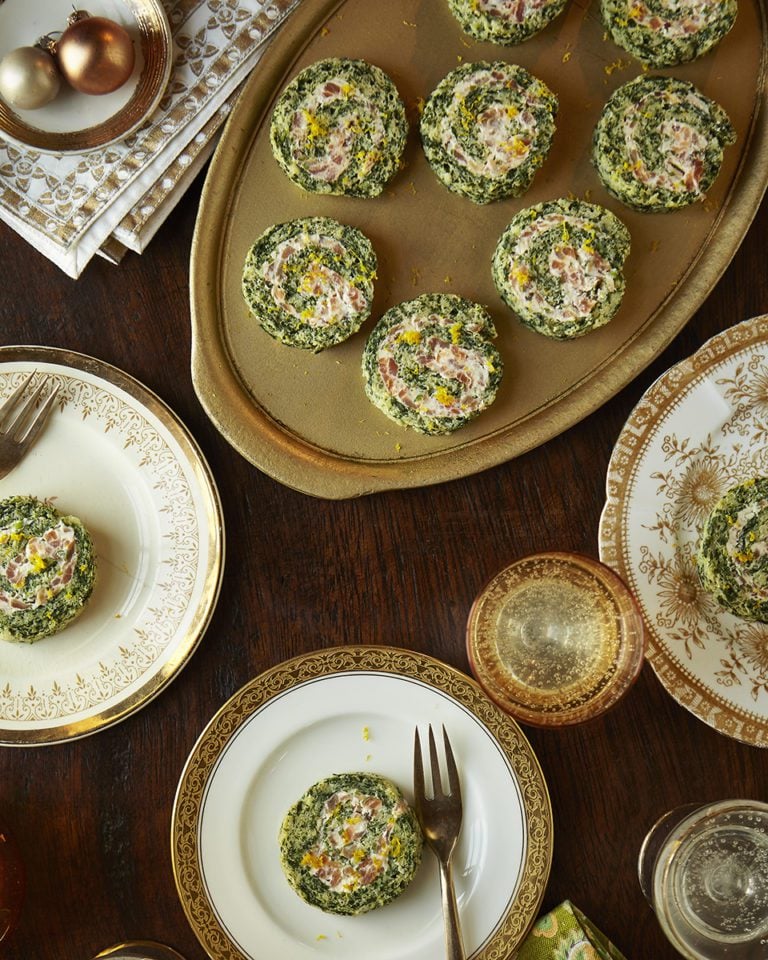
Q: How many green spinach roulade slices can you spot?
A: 11